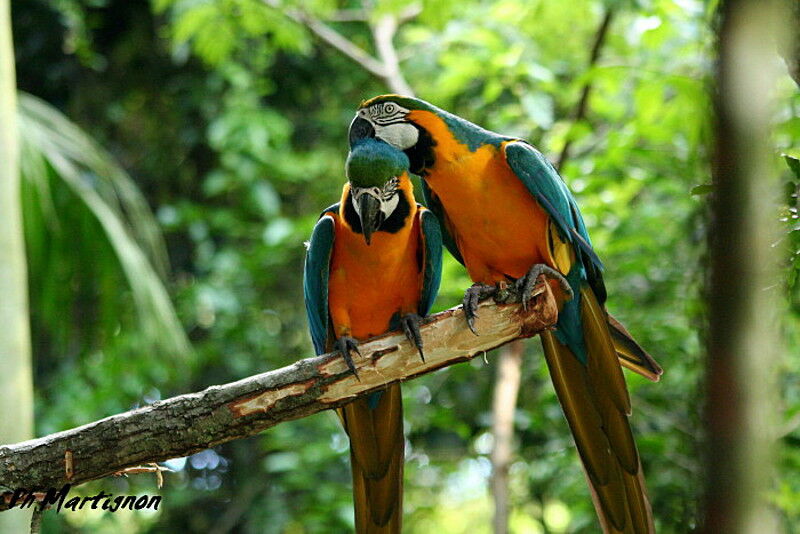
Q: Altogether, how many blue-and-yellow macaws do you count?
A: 2